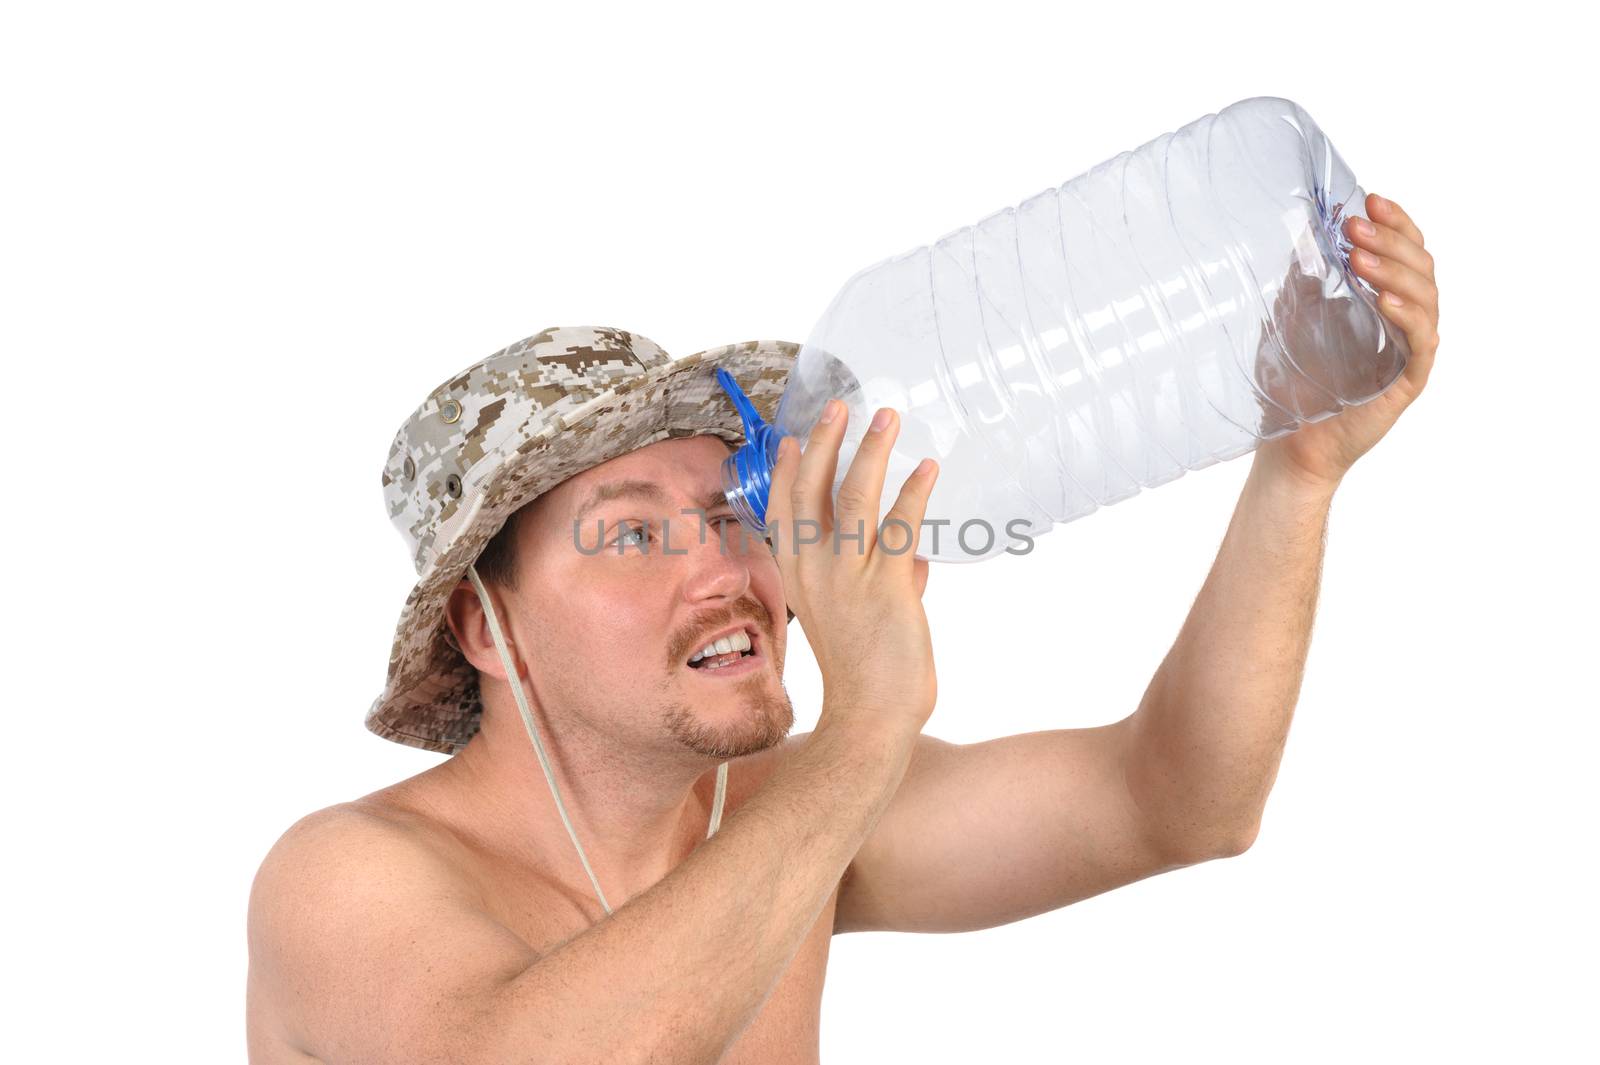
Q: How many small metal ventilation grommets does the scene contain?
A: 3